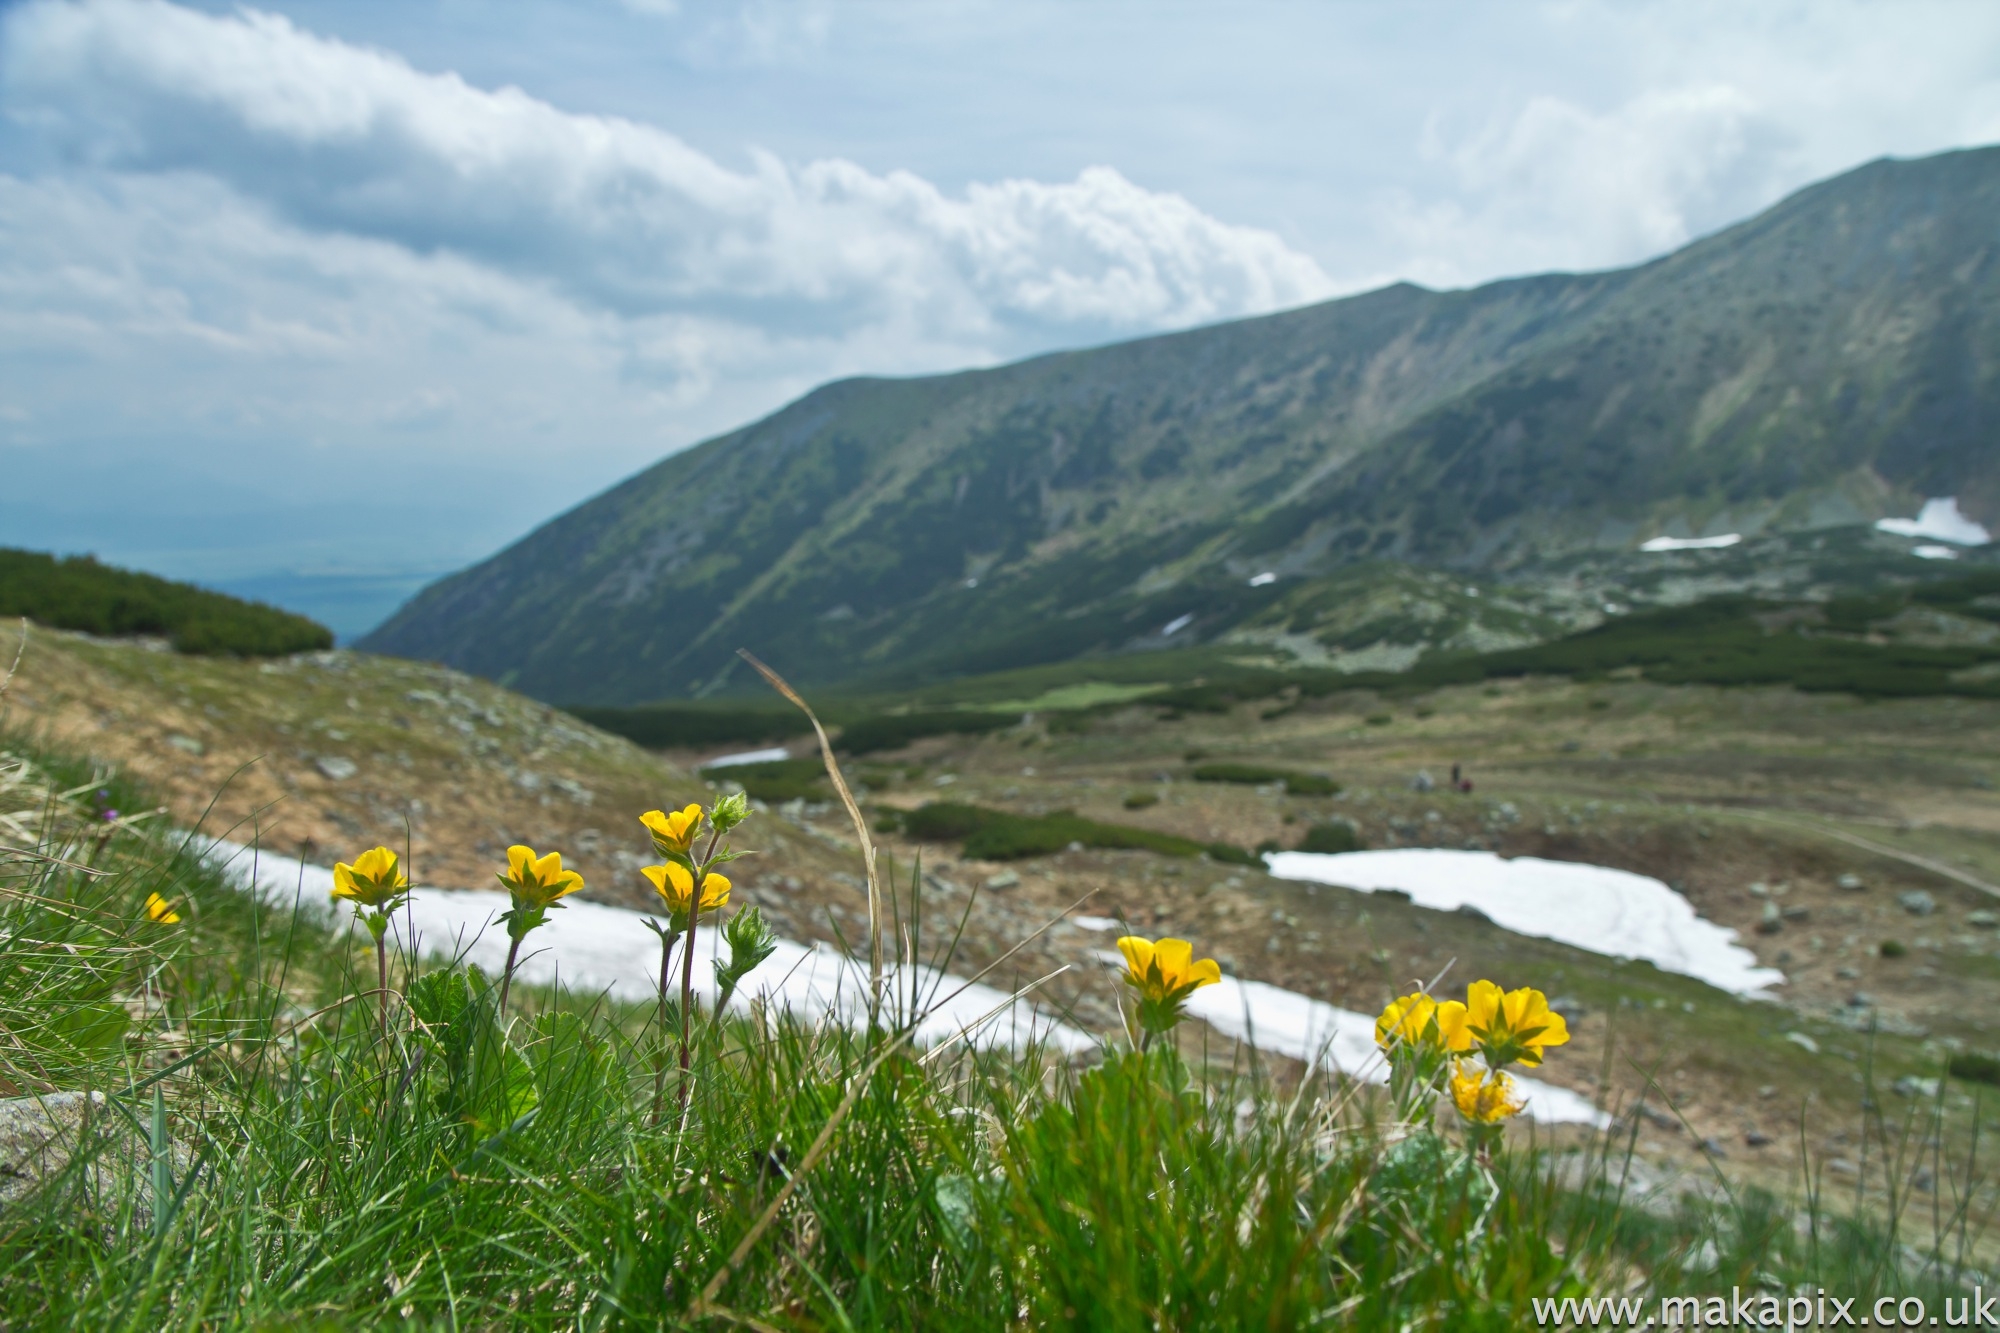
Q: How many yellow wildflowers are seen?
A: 9